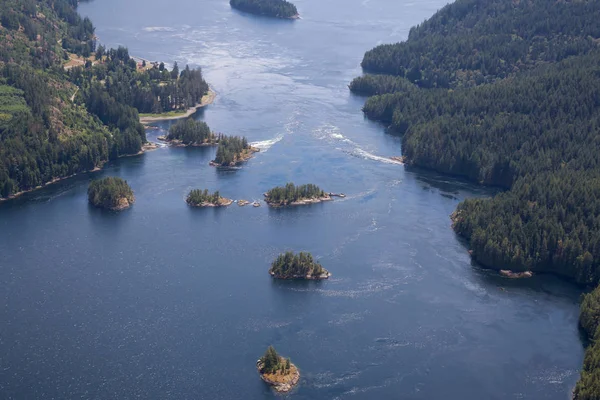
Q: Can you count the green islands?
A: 8